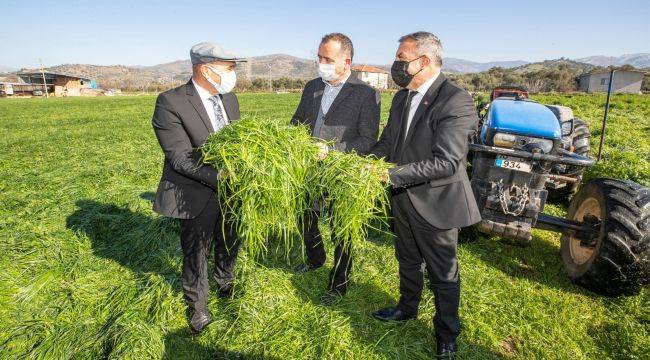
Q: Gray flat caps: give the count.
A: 1